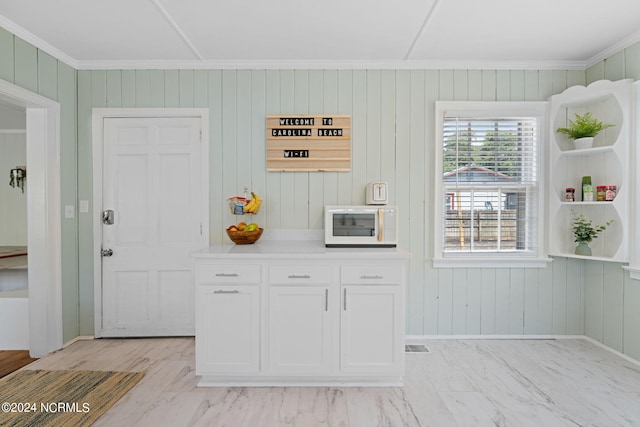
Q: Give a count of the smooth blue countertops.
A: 0